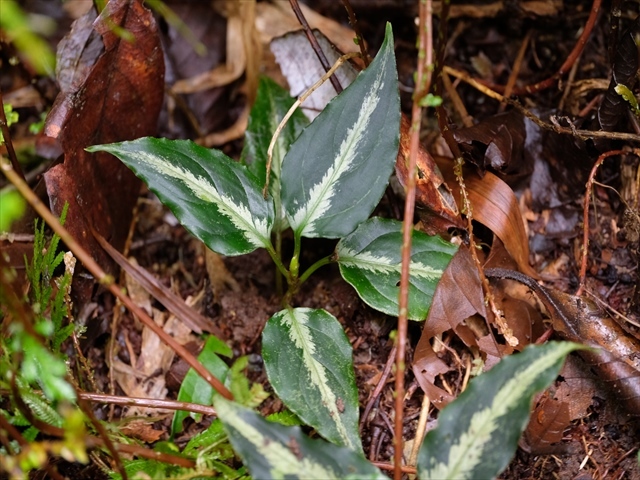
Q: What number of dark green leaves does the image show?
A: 7